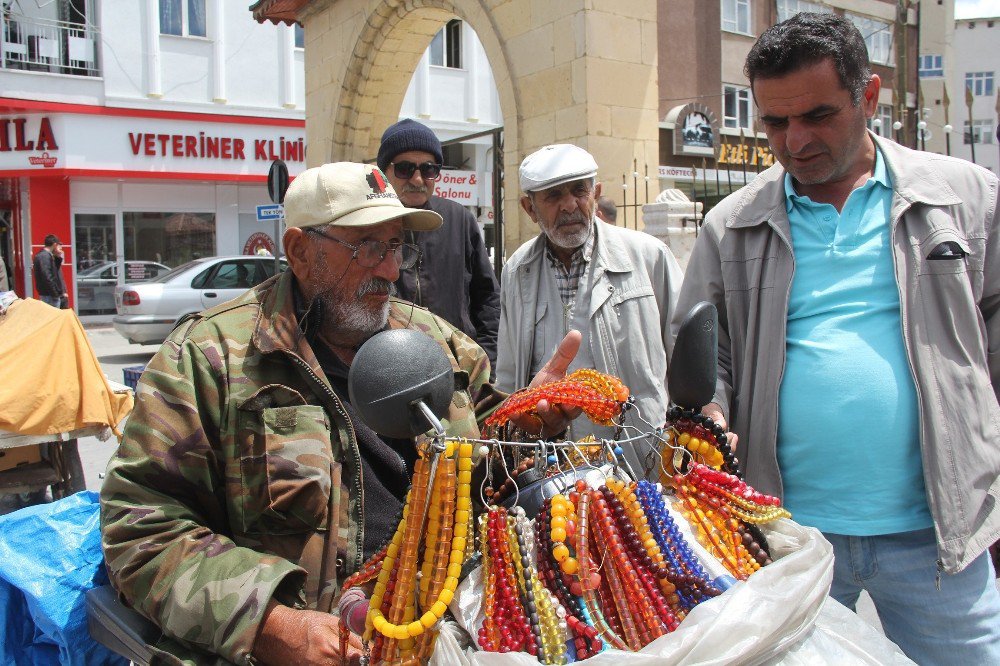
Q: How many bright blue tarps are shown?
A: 1